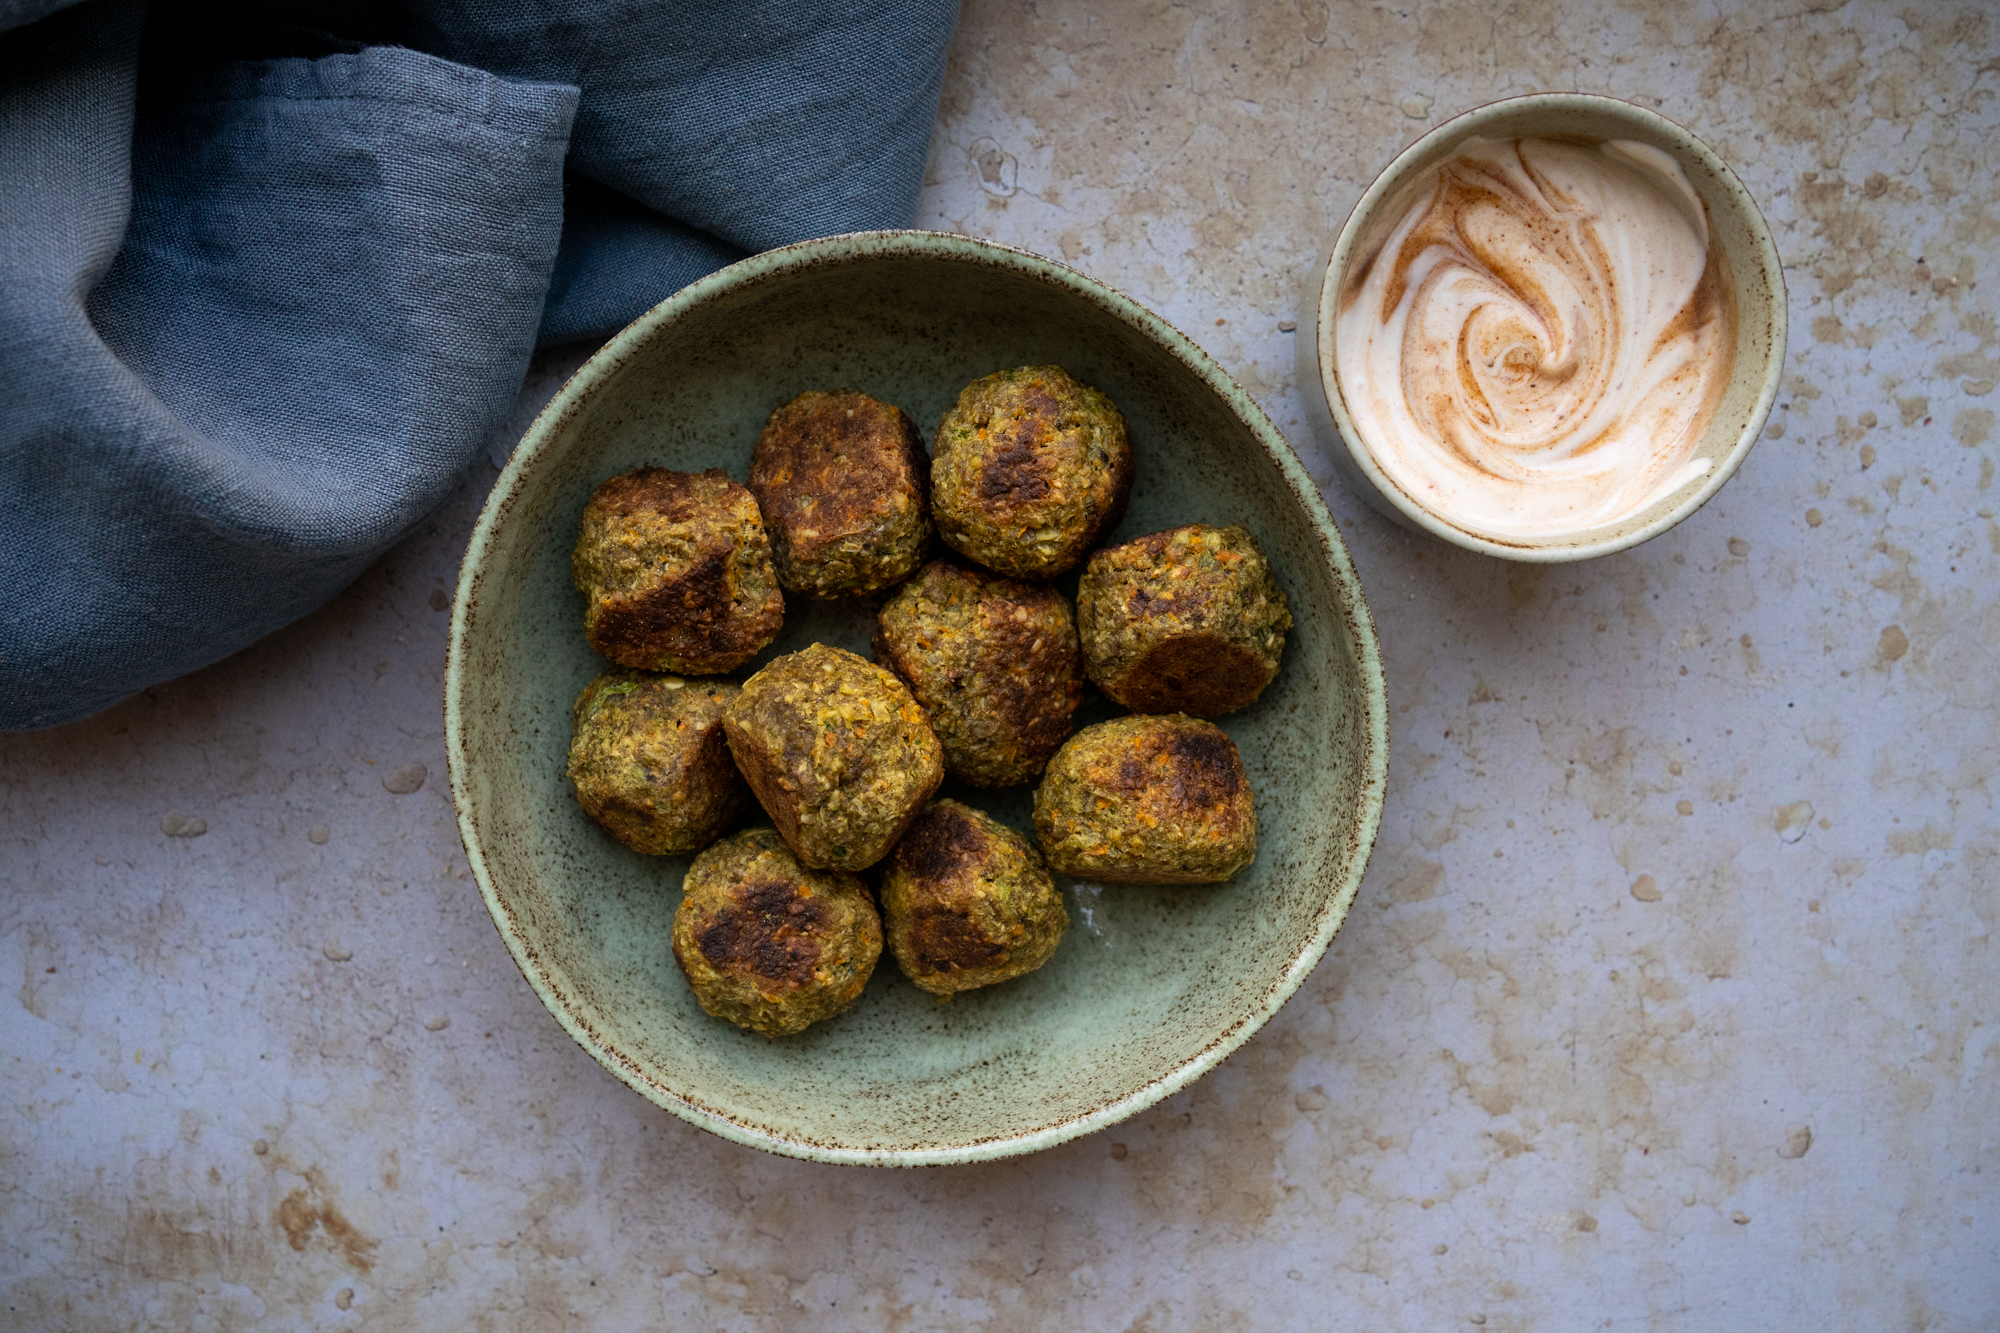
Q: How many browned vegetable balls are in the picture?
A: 10